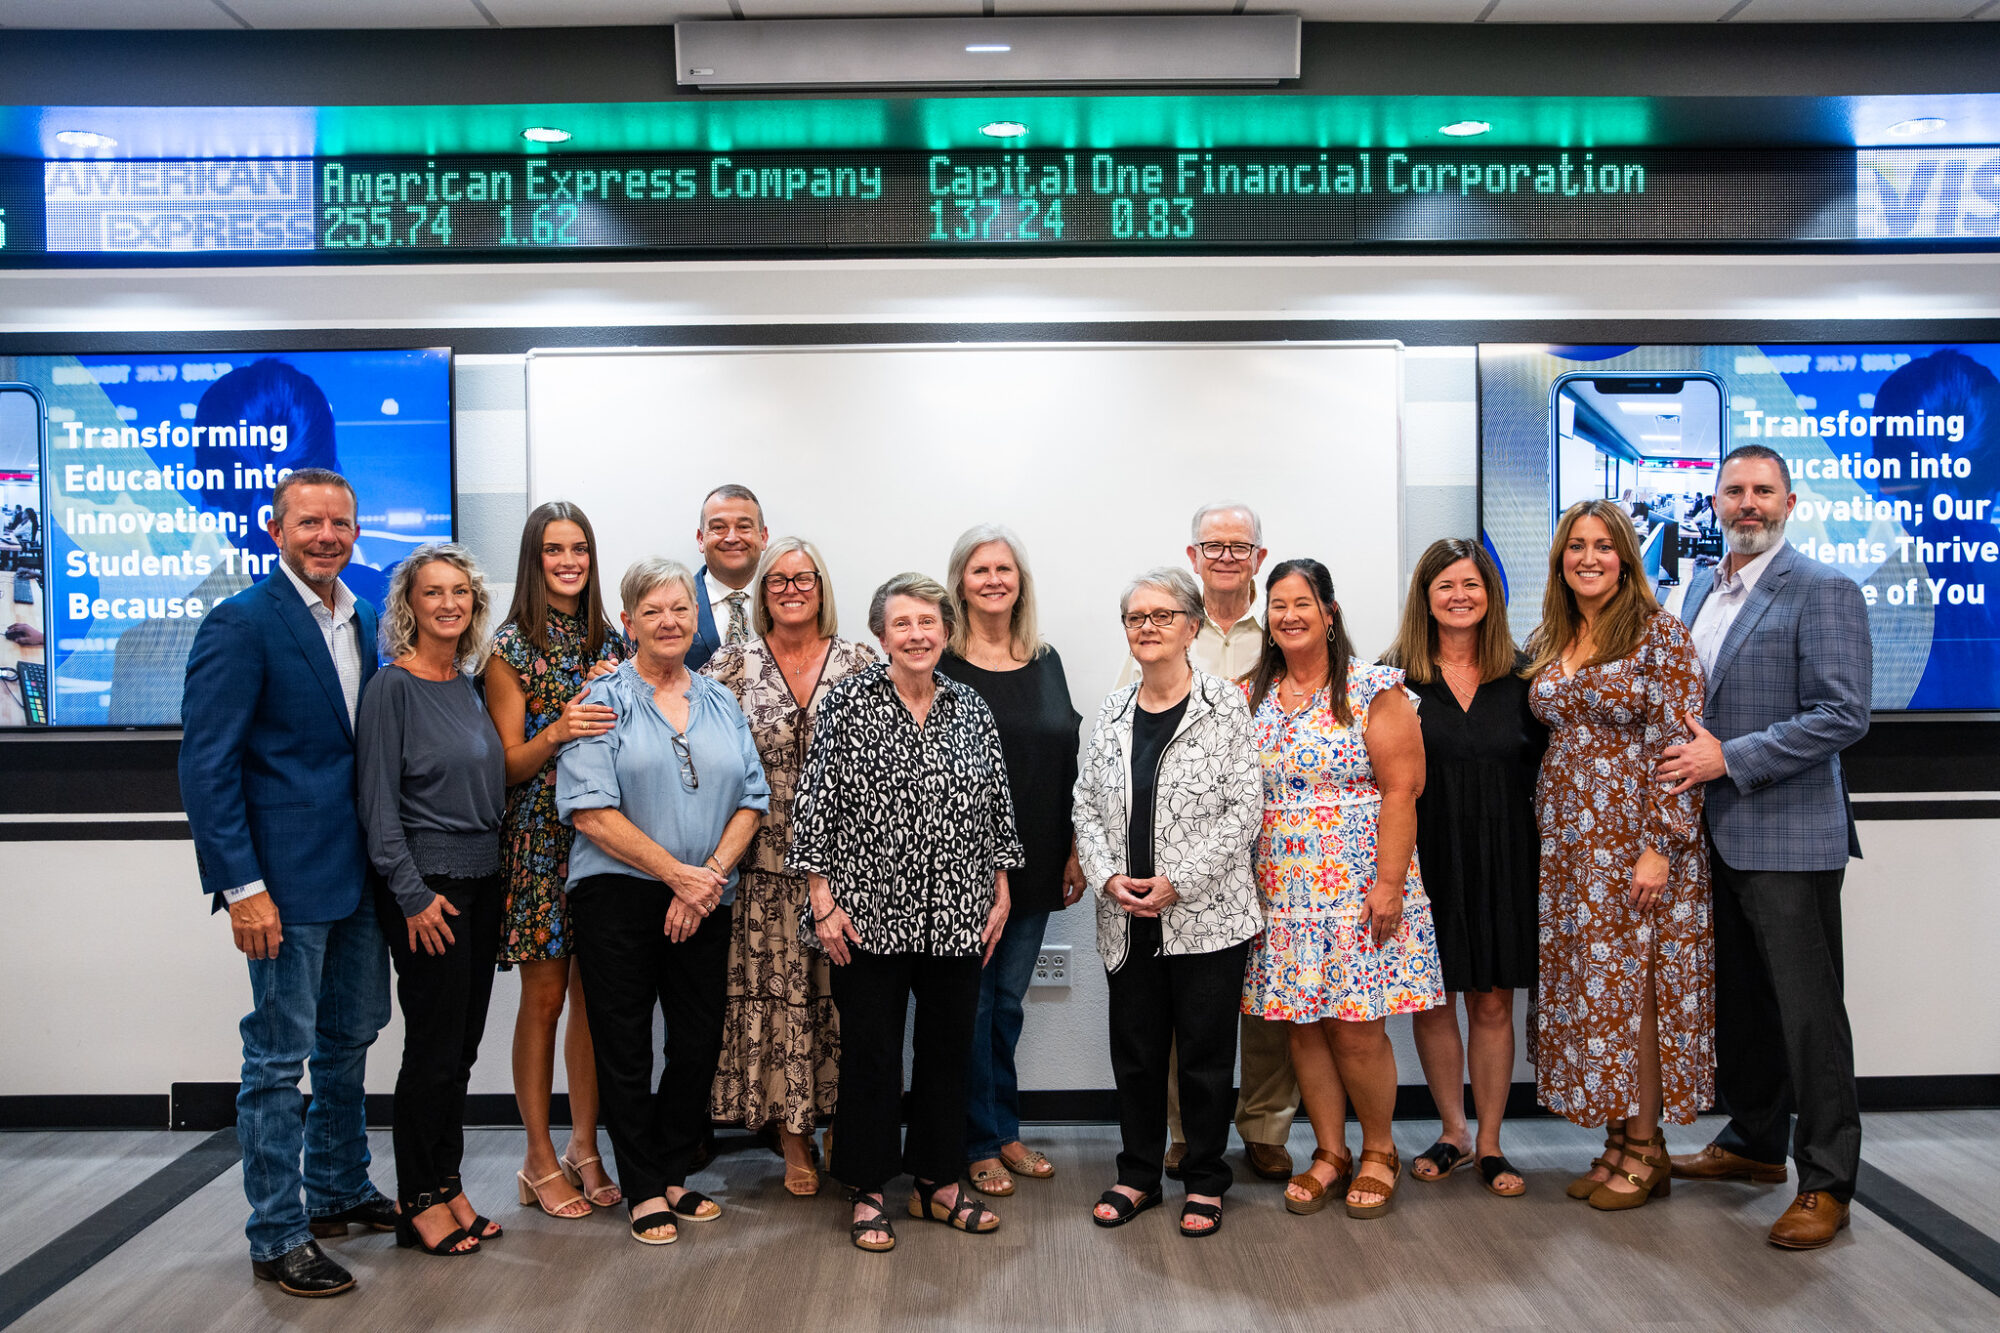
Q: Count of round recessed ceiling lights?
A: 5